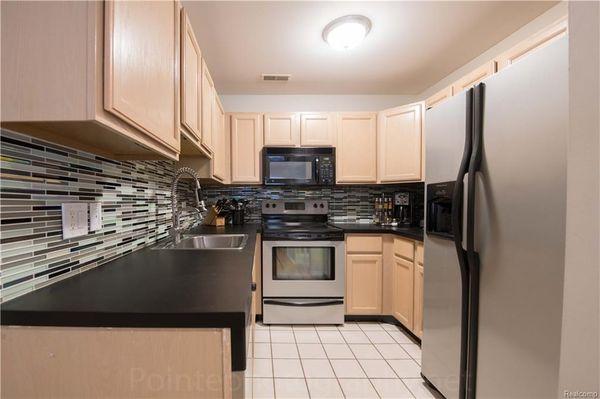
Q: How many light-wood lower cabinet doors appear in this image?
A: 3